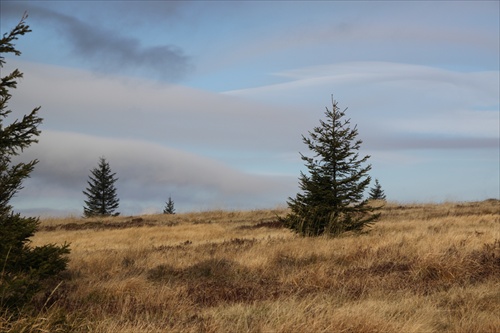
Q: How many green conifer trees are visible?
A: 5